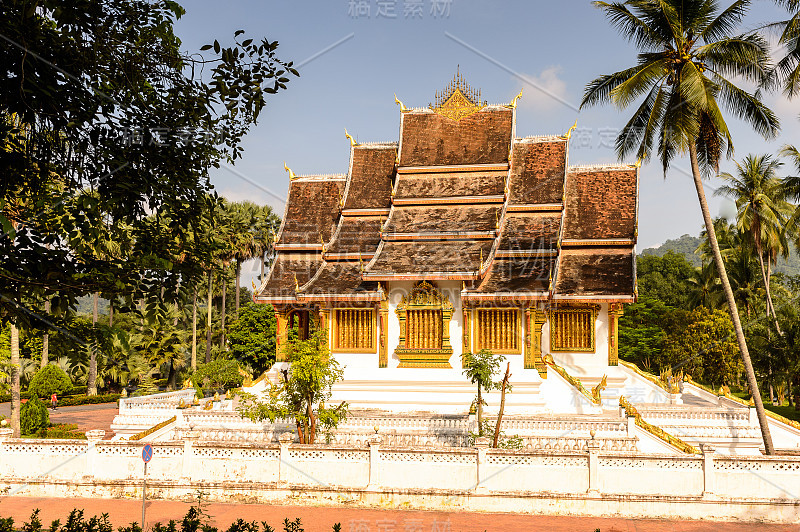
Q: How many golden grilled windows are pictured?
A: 4